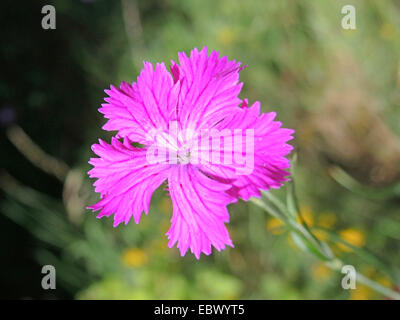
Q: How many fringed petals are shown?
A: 5